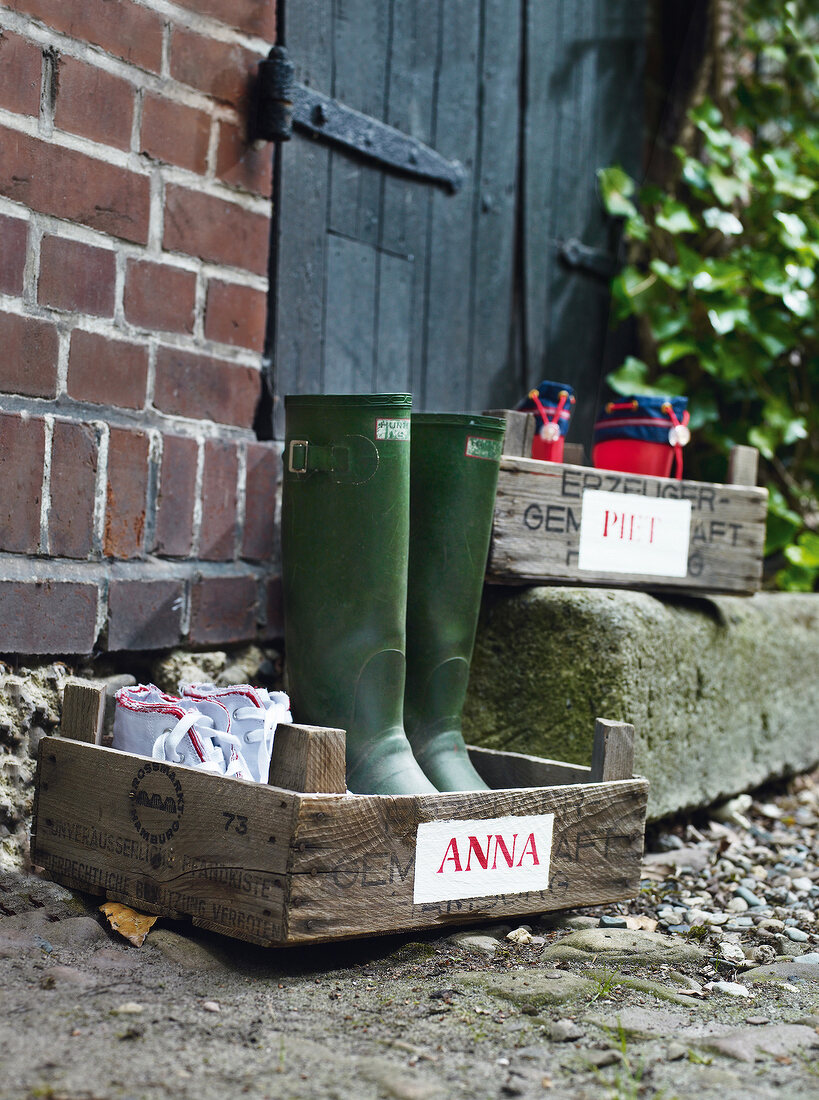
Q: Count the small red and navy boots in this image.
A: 2